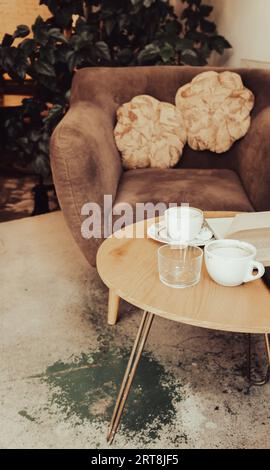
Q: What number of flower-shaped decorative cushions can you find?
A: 2